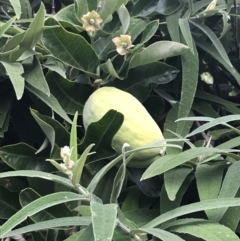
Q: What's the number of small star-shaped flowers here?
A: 2